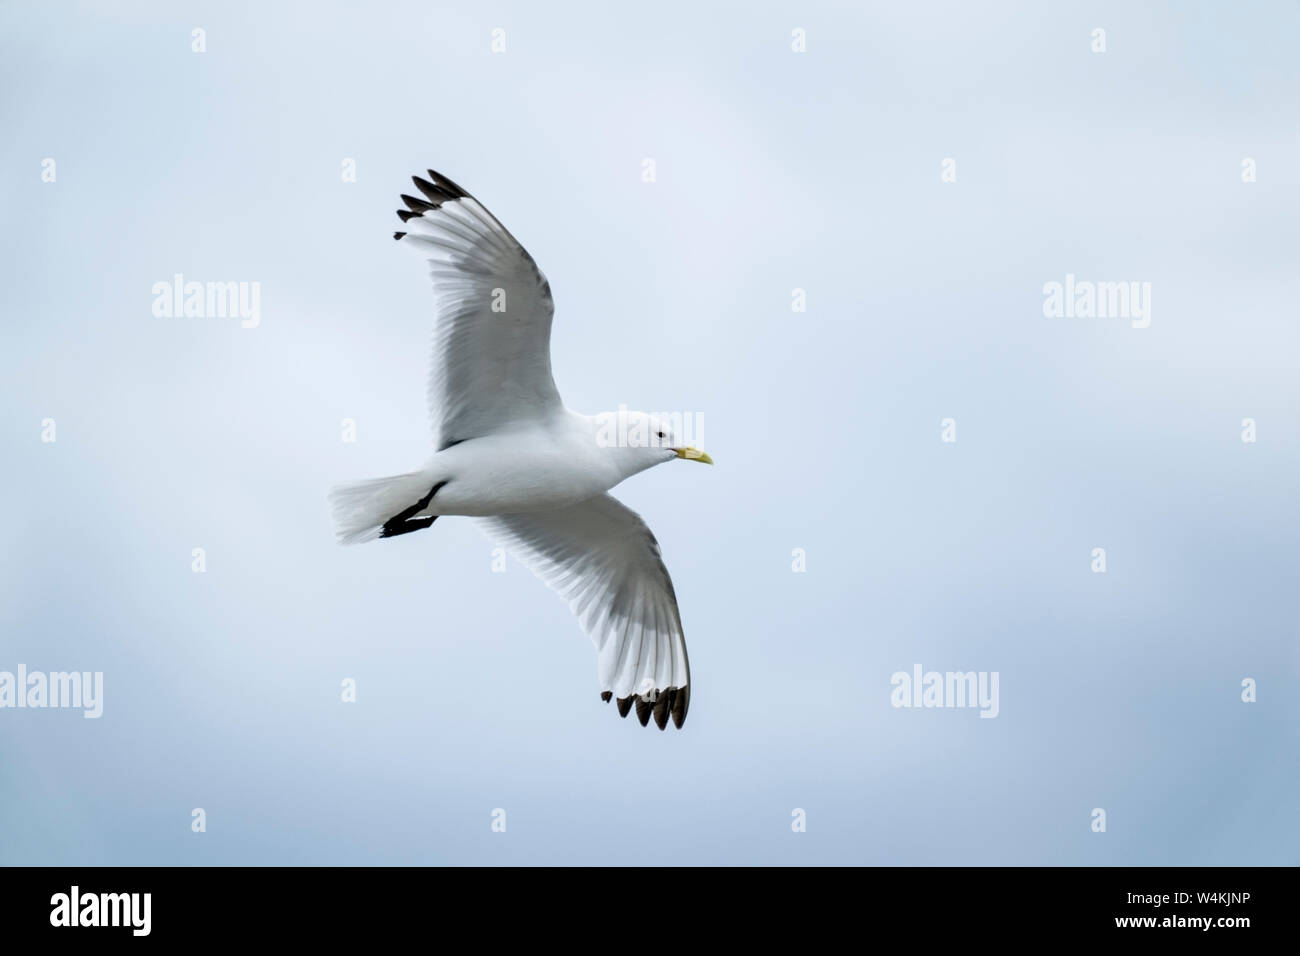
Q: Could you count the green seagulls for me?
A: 0